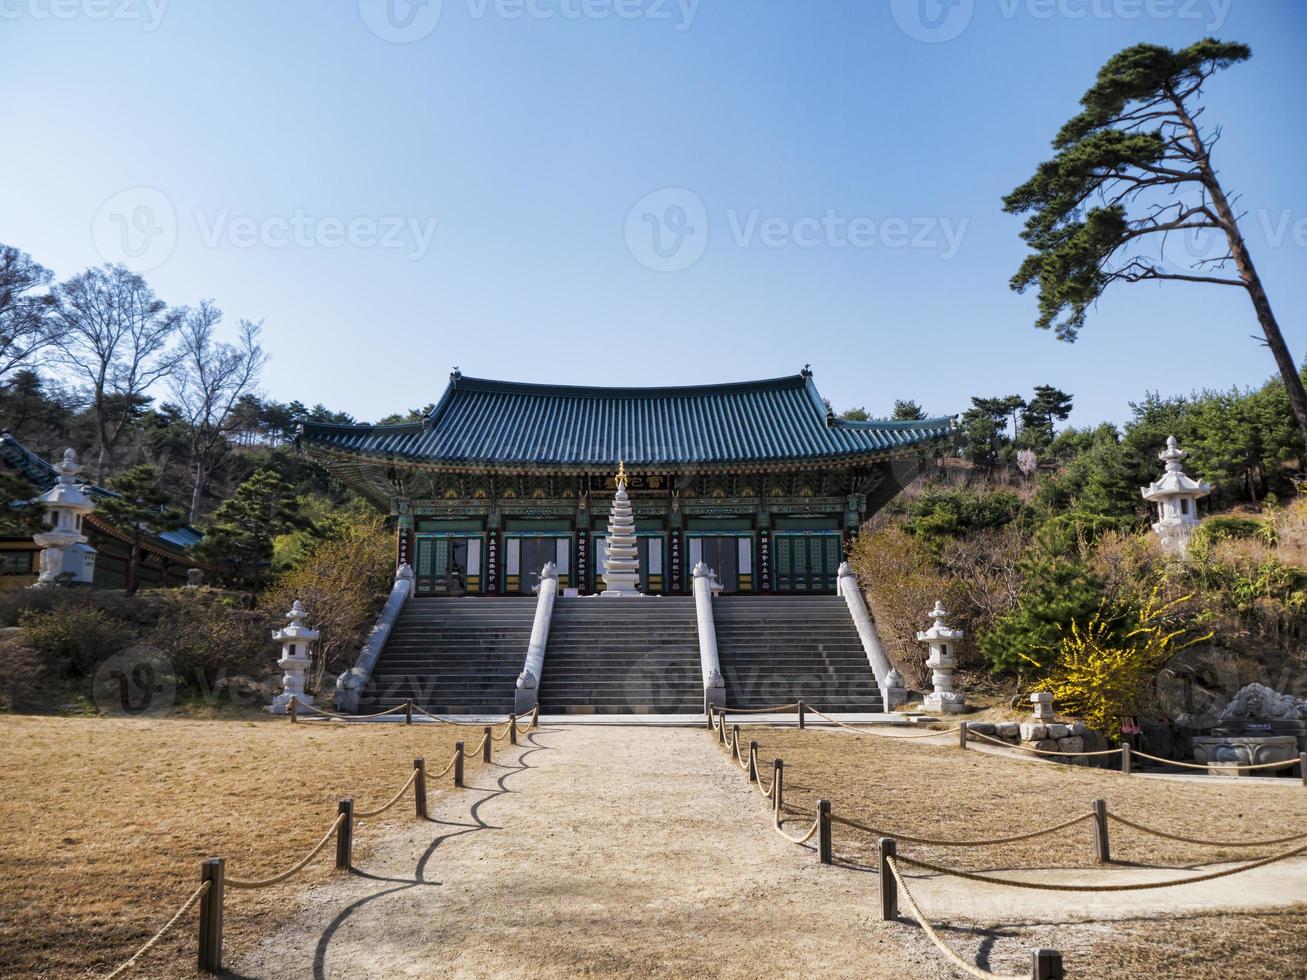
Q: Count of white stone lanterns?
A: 4